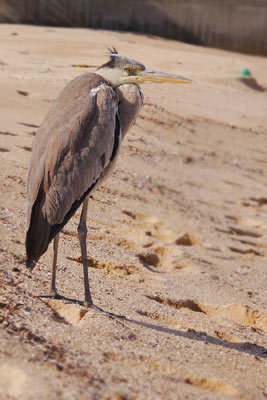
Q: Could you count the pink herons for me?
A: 0